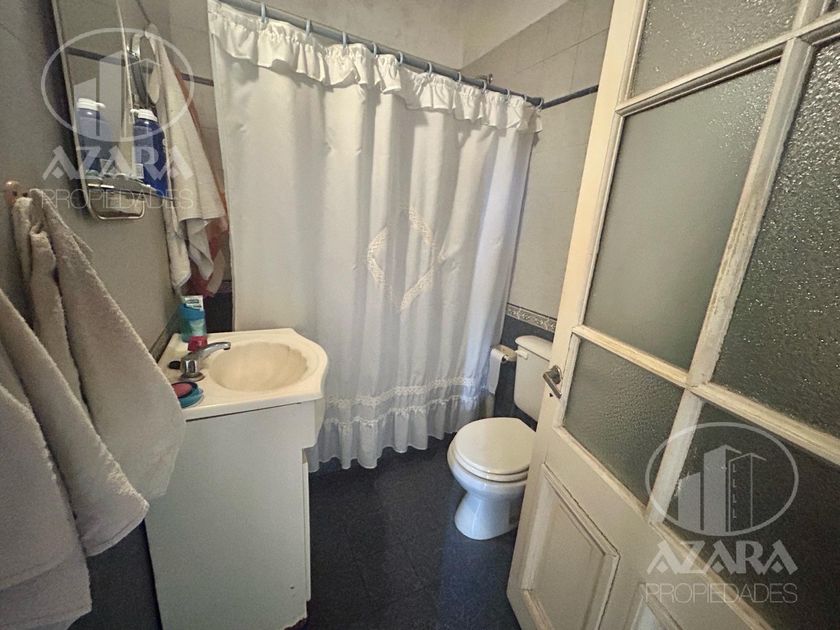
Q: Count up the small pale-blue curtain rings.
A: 11